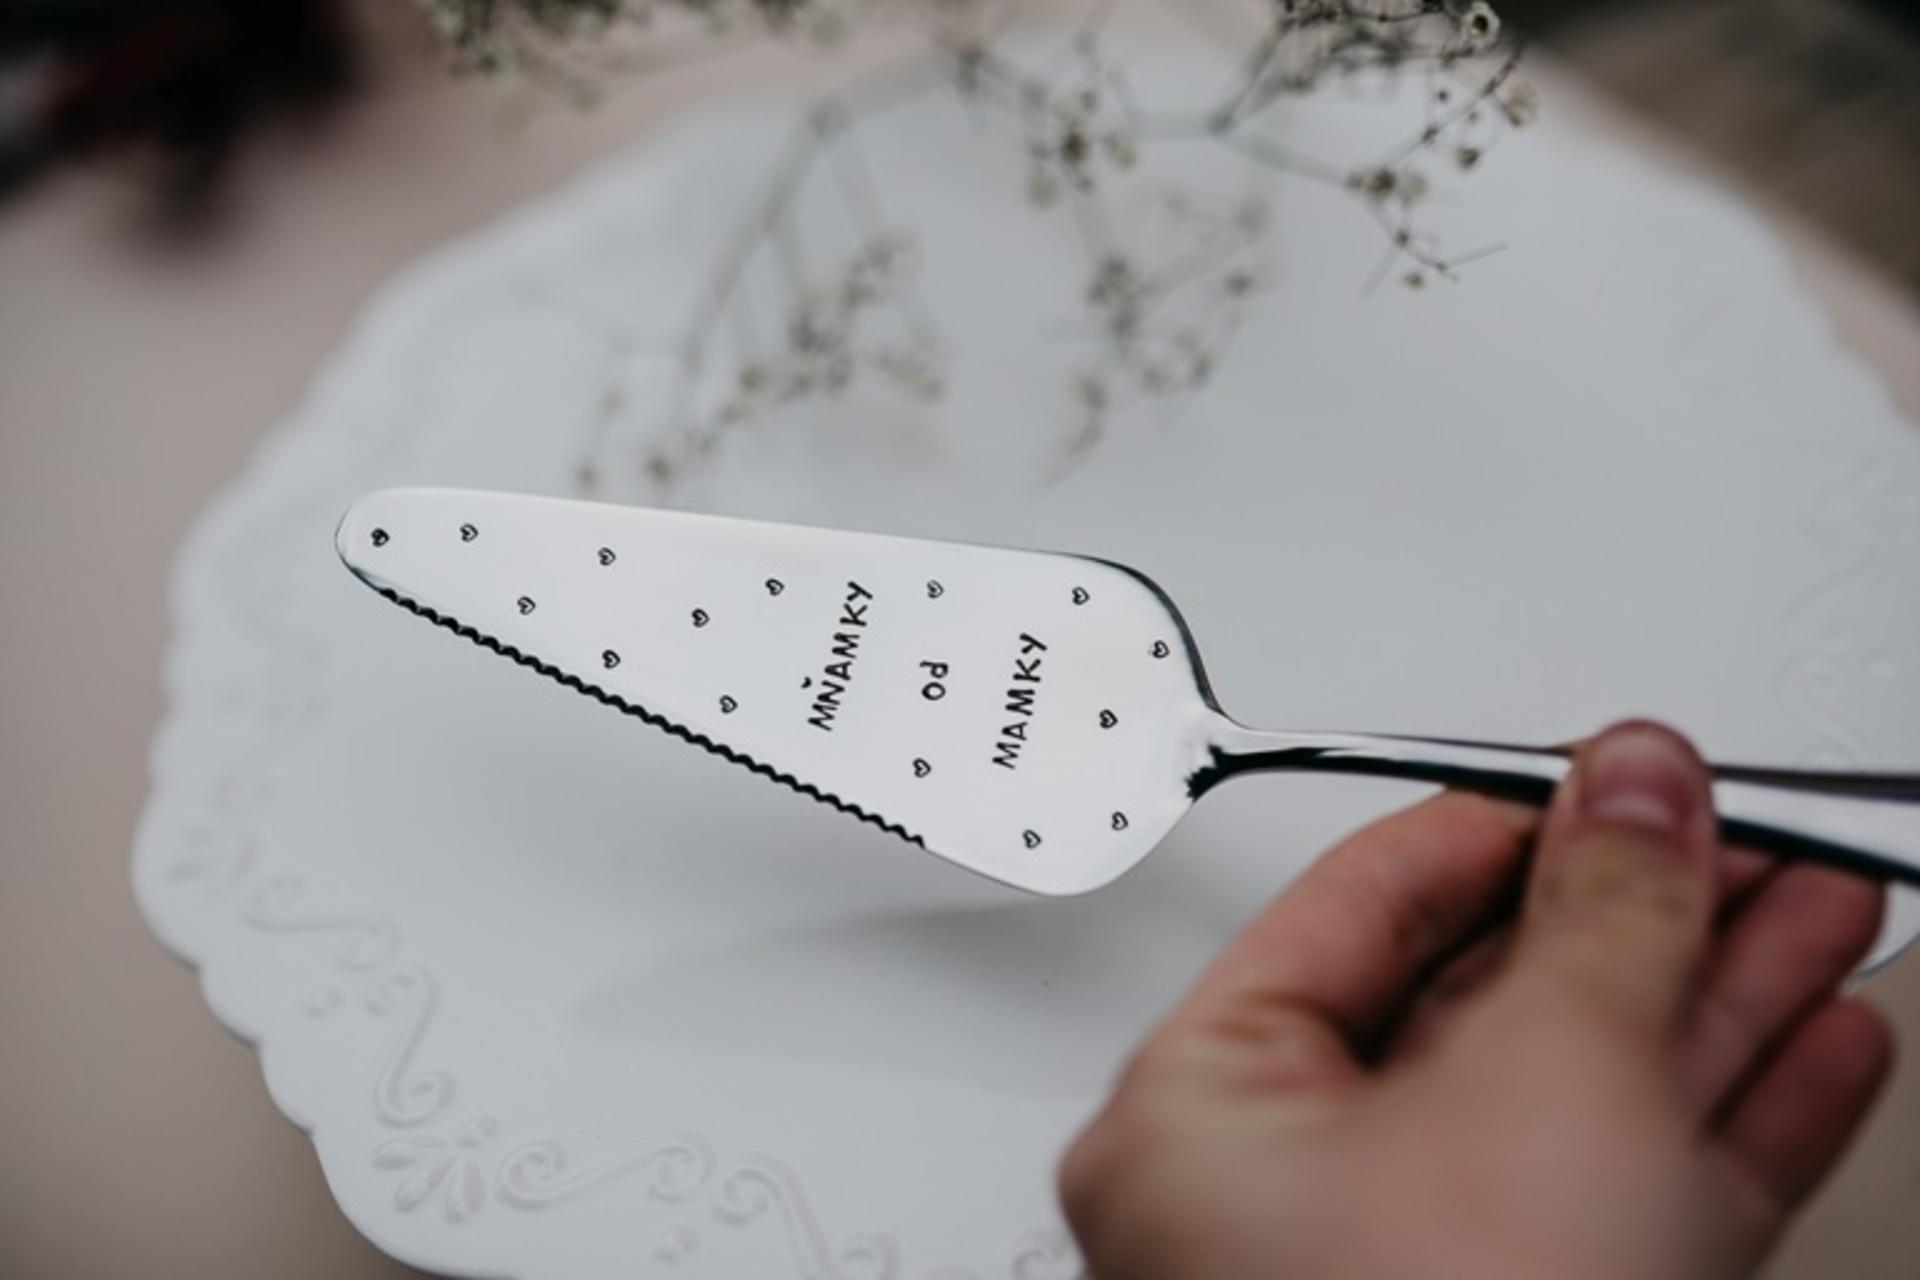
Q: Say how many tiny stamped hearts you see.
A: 15